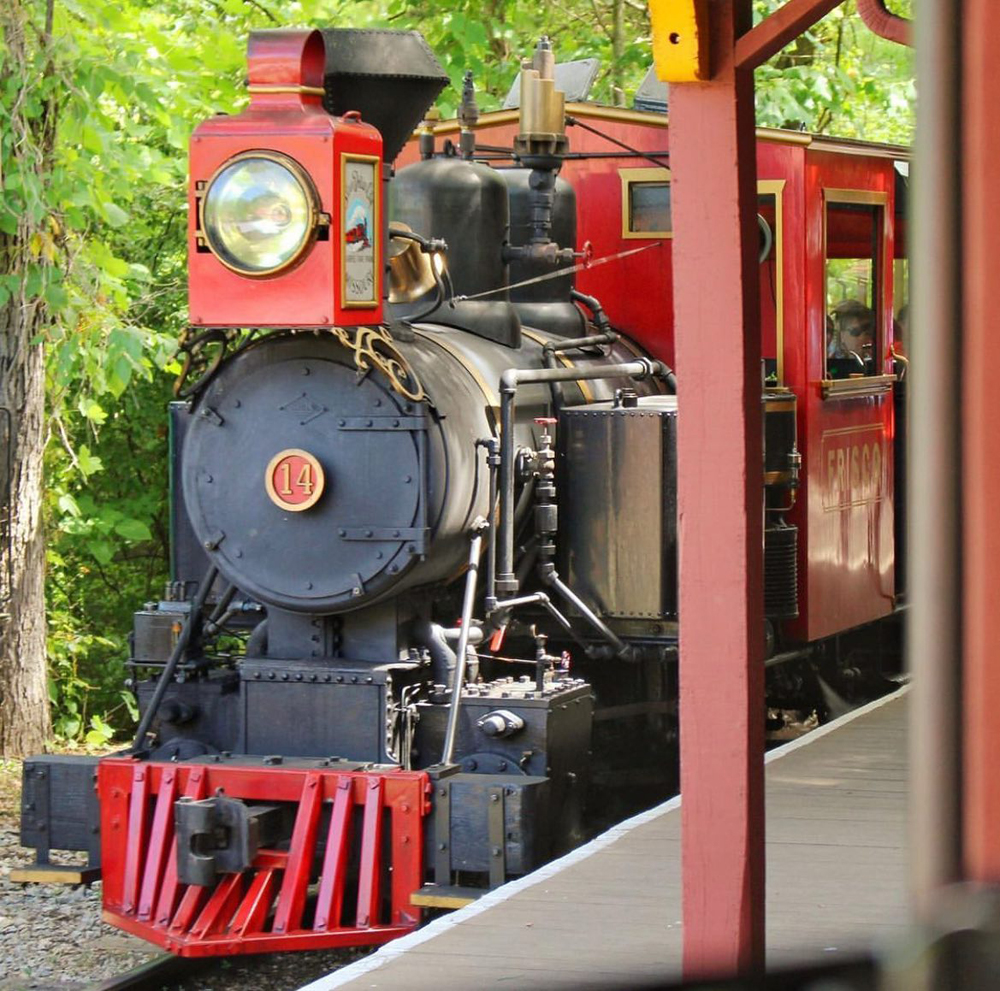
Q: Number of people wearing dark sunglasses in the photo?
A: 1